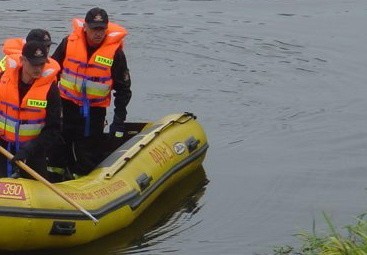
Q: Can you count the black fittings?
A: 3